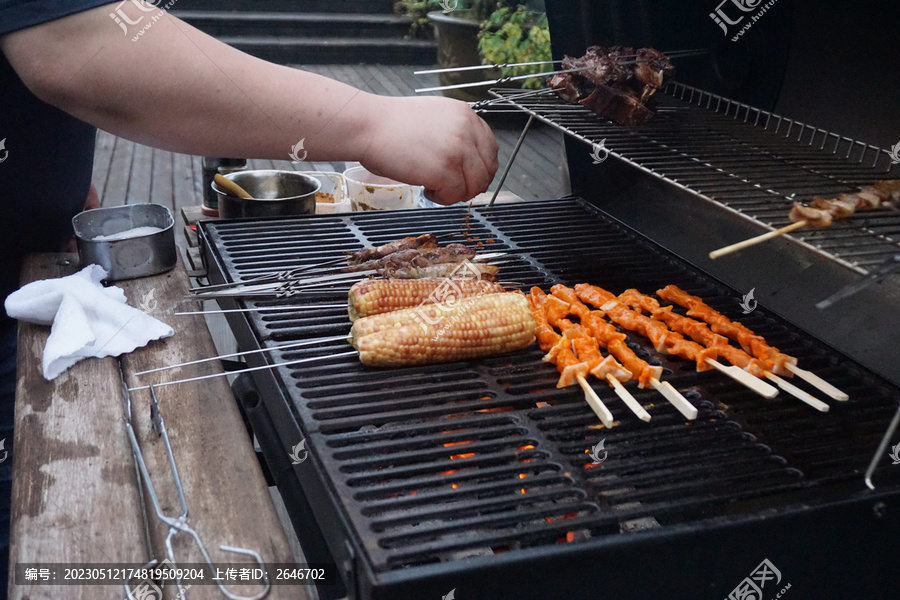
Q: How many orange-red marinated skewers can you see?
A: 6